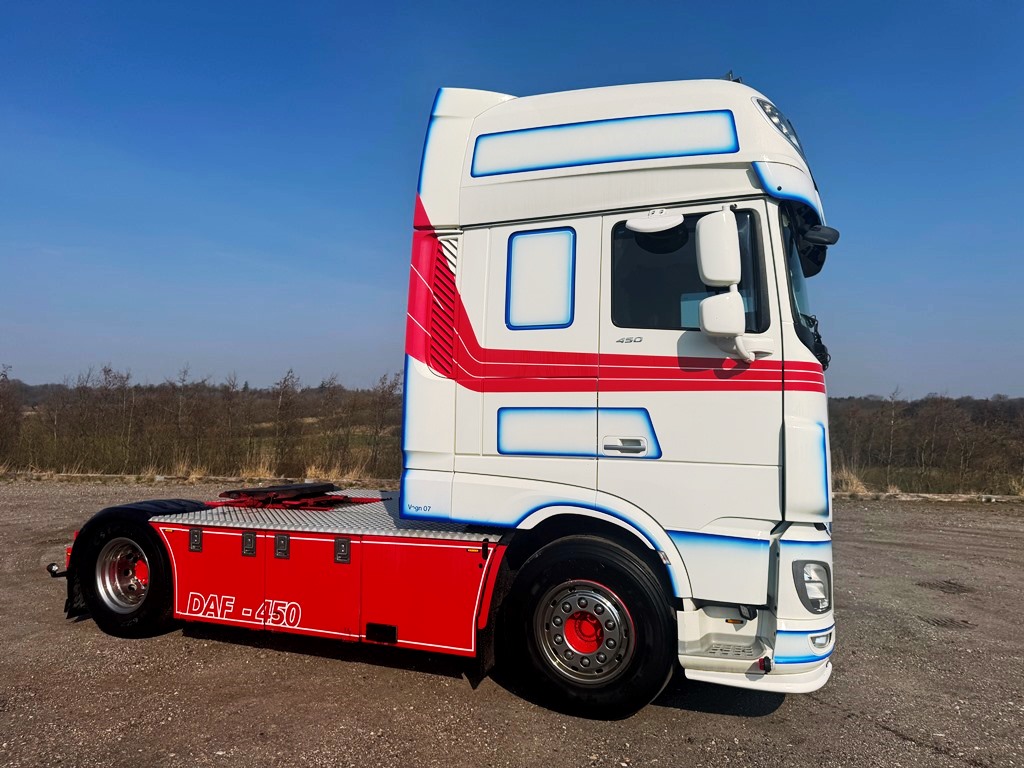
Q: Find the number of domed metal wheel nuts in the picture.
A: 10